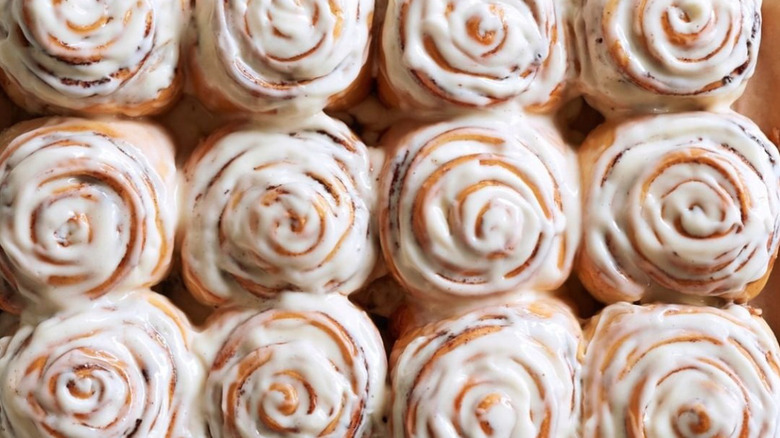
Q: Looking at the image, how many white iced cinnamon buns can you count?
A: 12